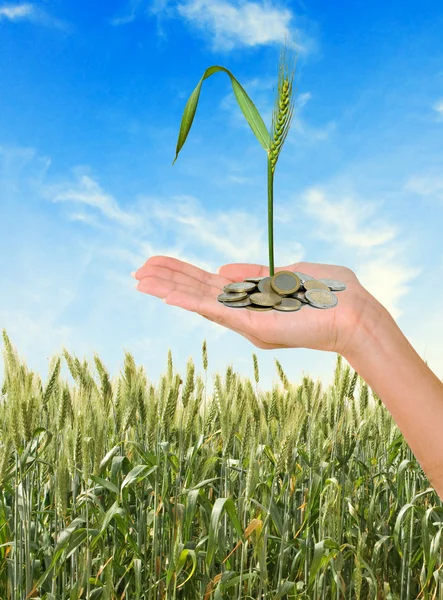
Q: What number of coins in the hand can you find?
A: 14